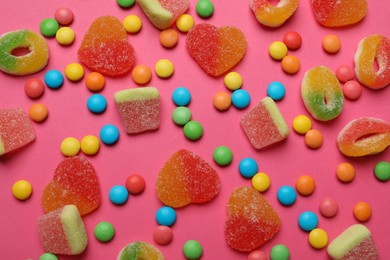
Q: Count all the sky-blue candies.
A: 11